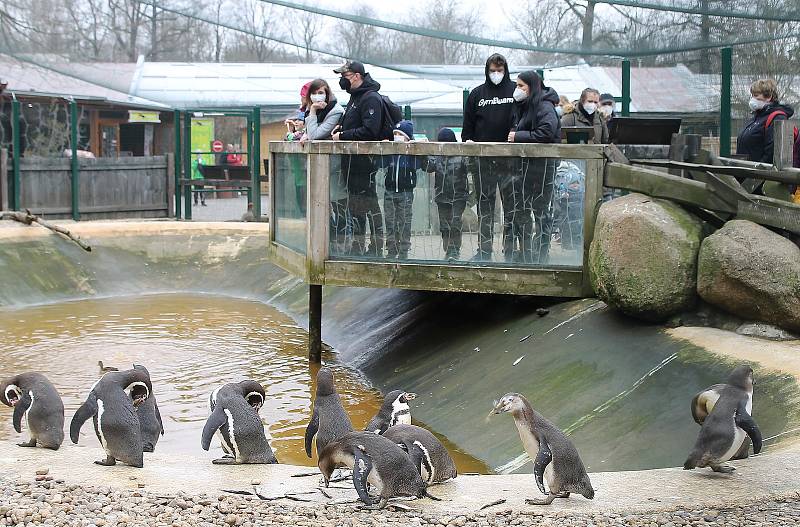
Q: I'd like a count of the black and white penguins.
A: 11